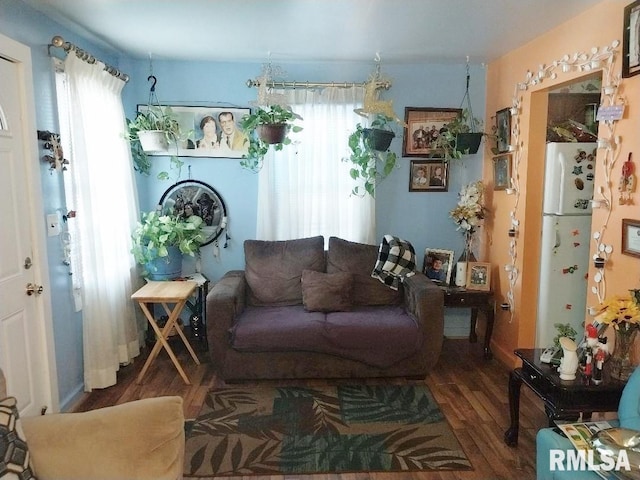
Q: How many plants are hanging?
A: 4